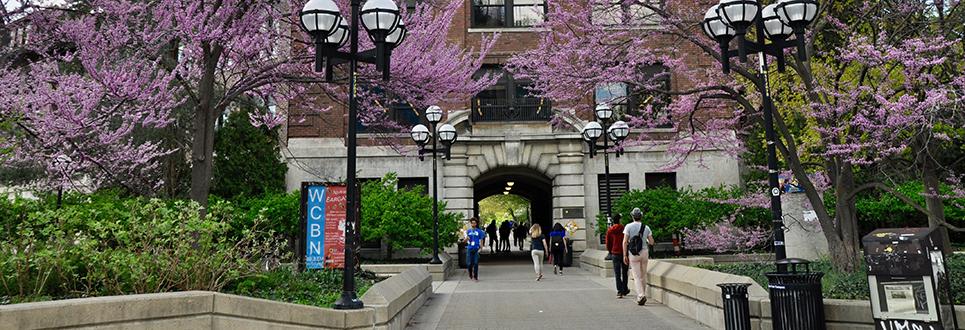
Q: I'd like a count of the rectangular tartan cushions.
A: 0